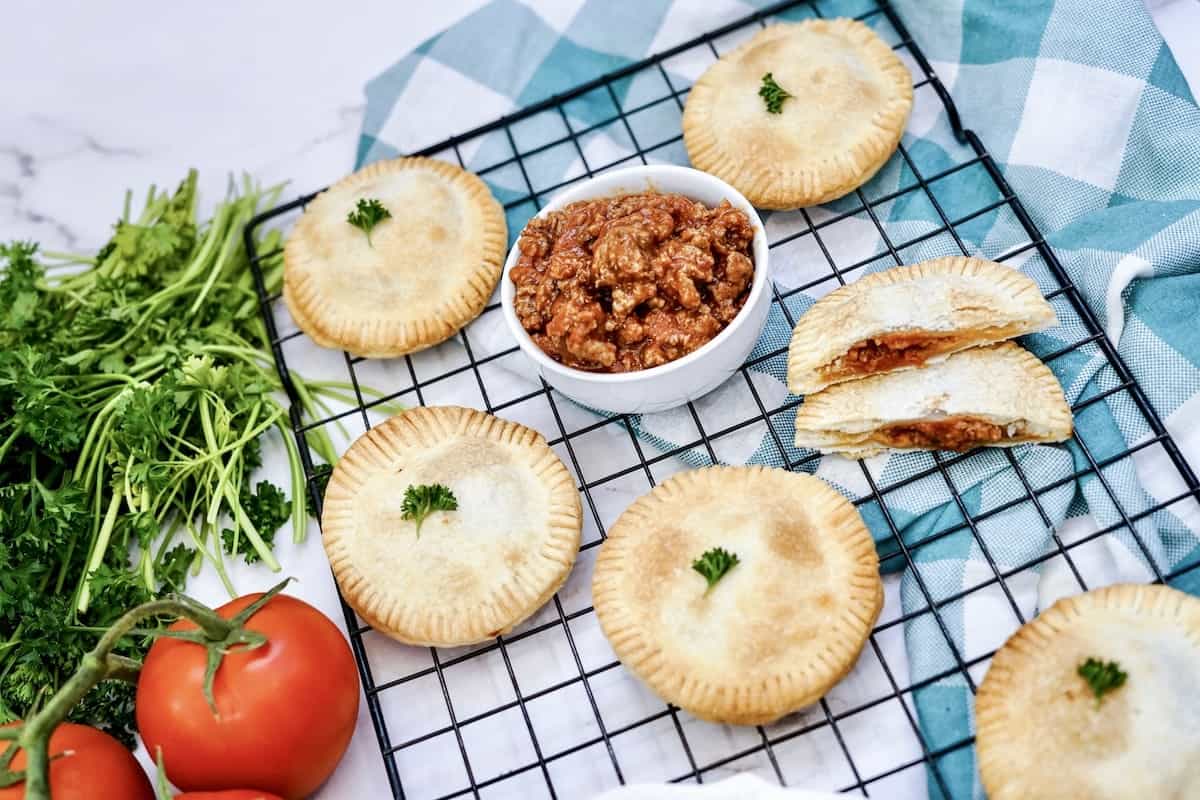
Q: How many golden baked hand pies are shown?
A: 6